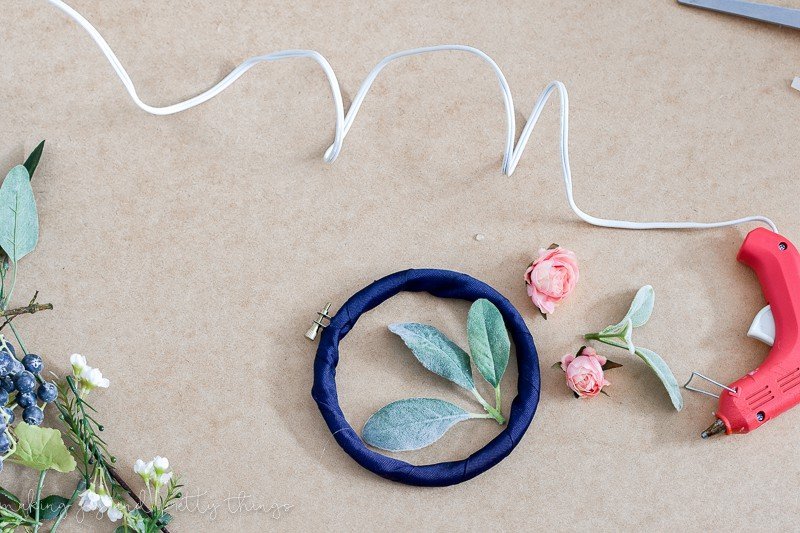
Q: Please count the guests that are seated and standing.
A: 0